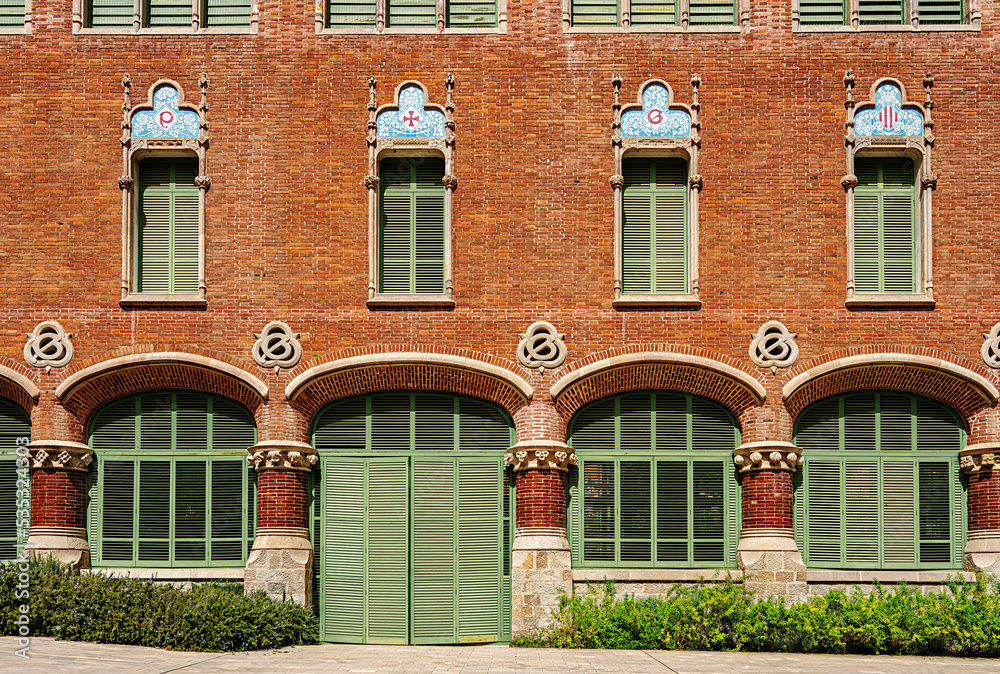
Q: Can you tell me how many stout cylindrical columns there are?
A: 5